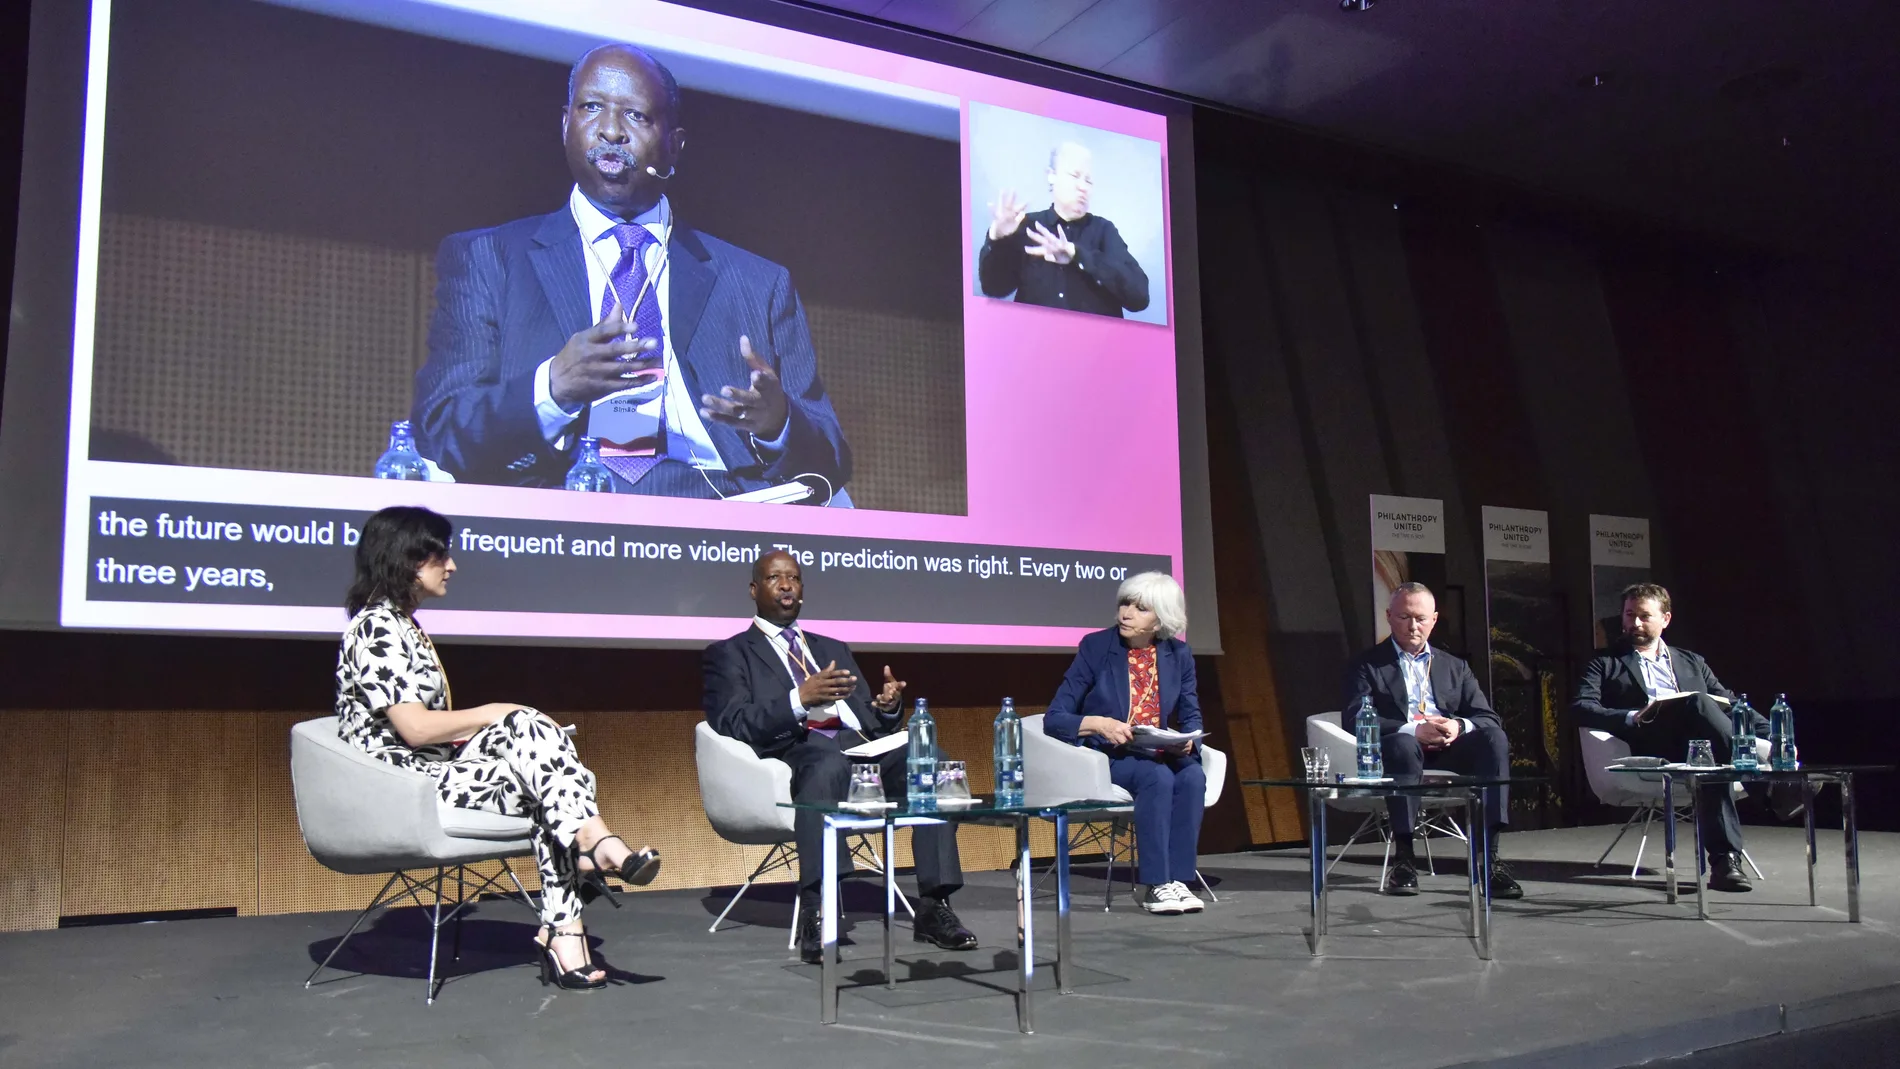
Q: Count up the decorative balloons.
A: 0